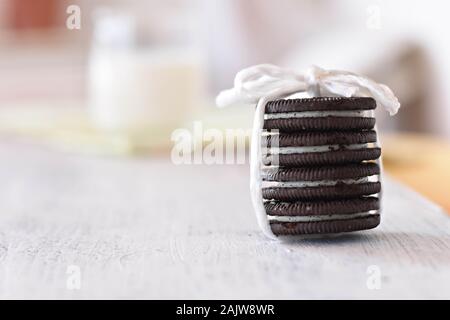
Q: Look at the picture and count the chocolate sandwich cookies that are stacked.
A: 4